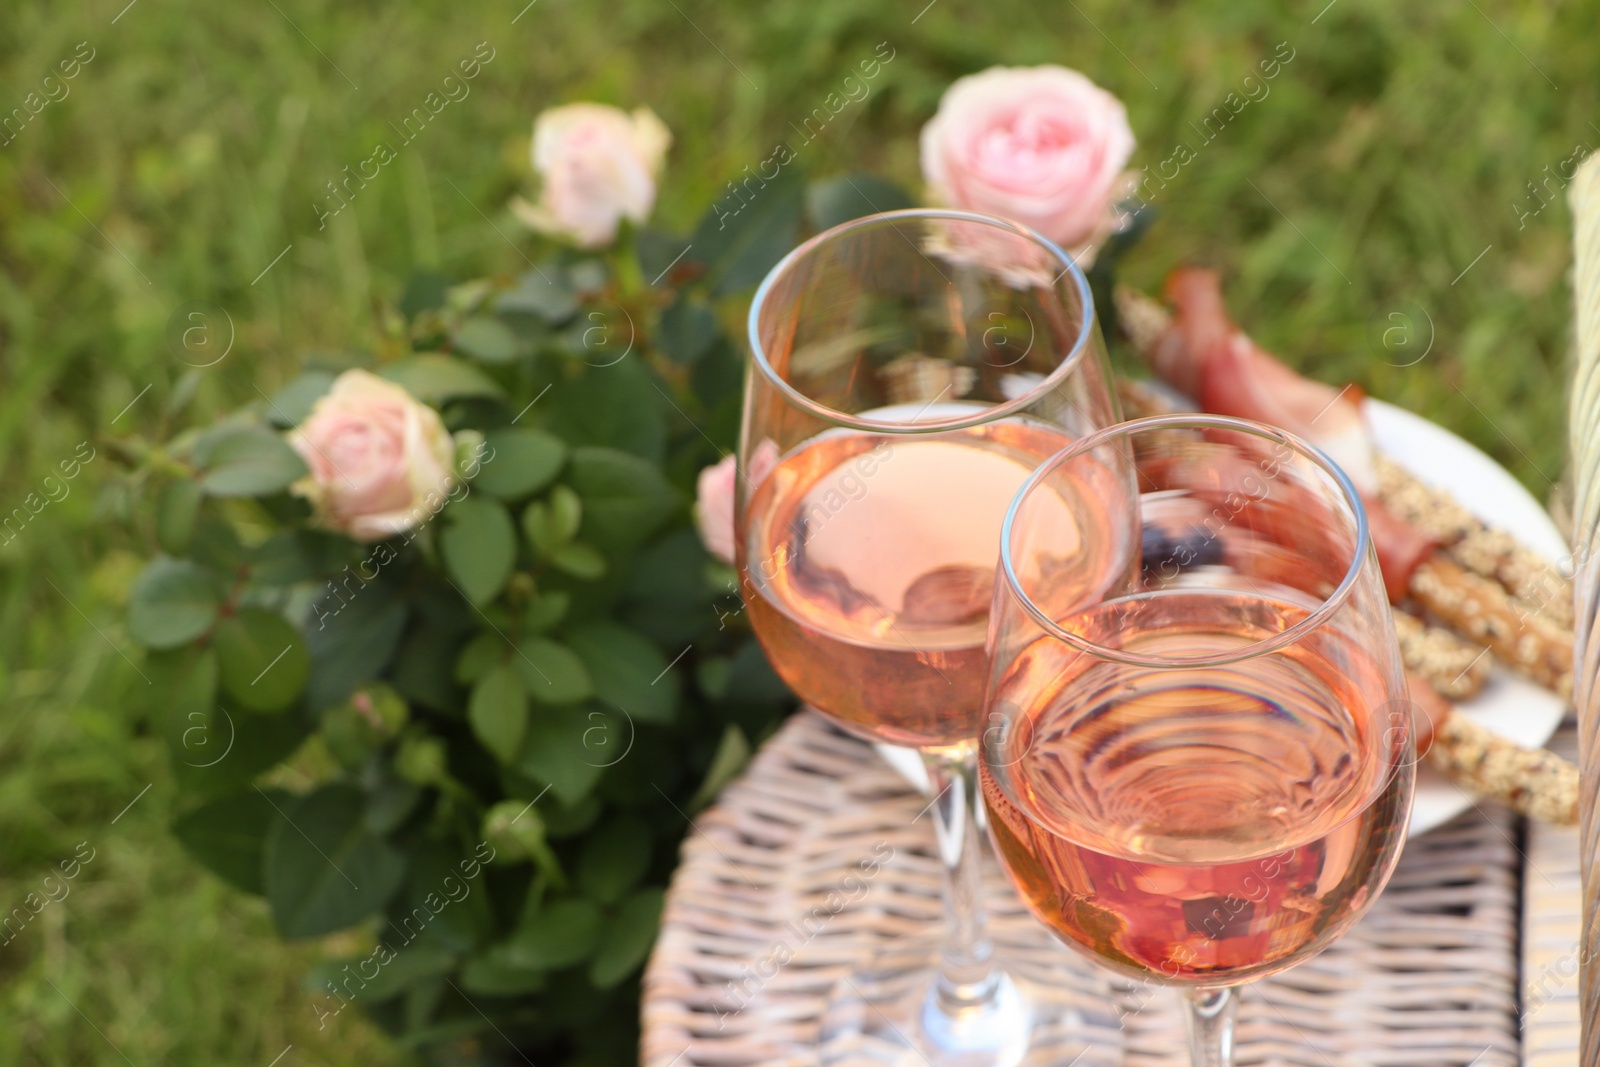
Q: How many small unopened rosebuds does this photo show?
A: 3